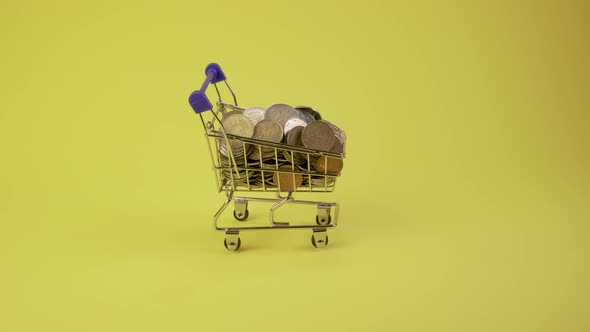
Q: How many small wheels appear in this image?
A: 4